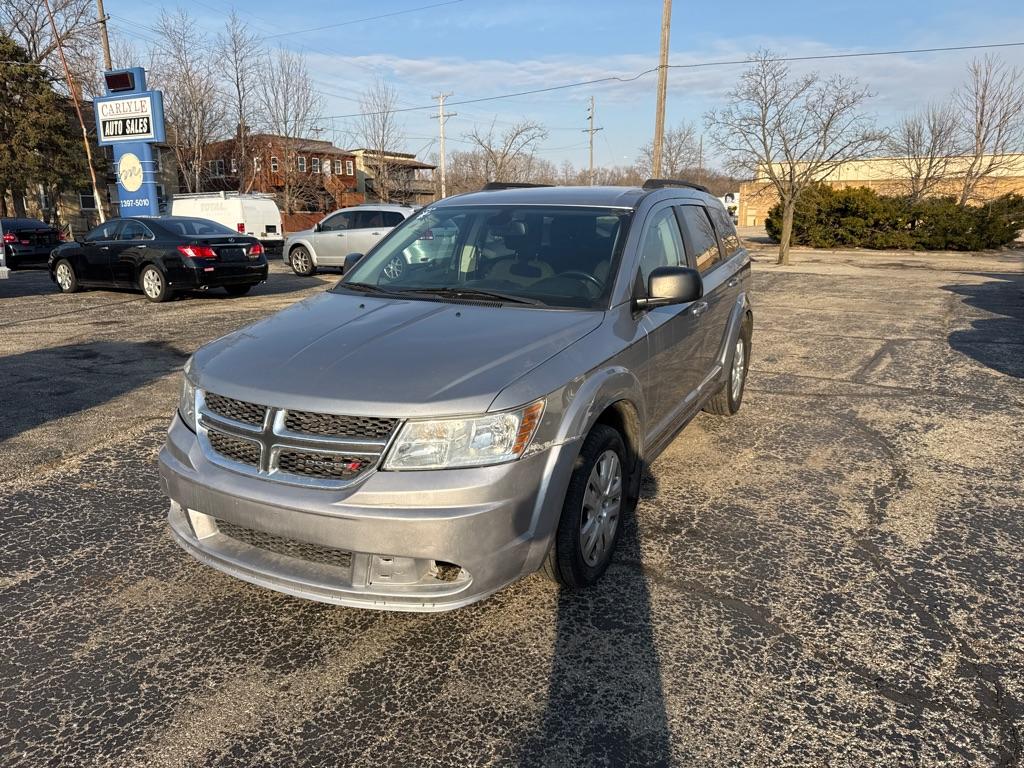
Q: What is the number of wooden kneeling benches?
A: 0